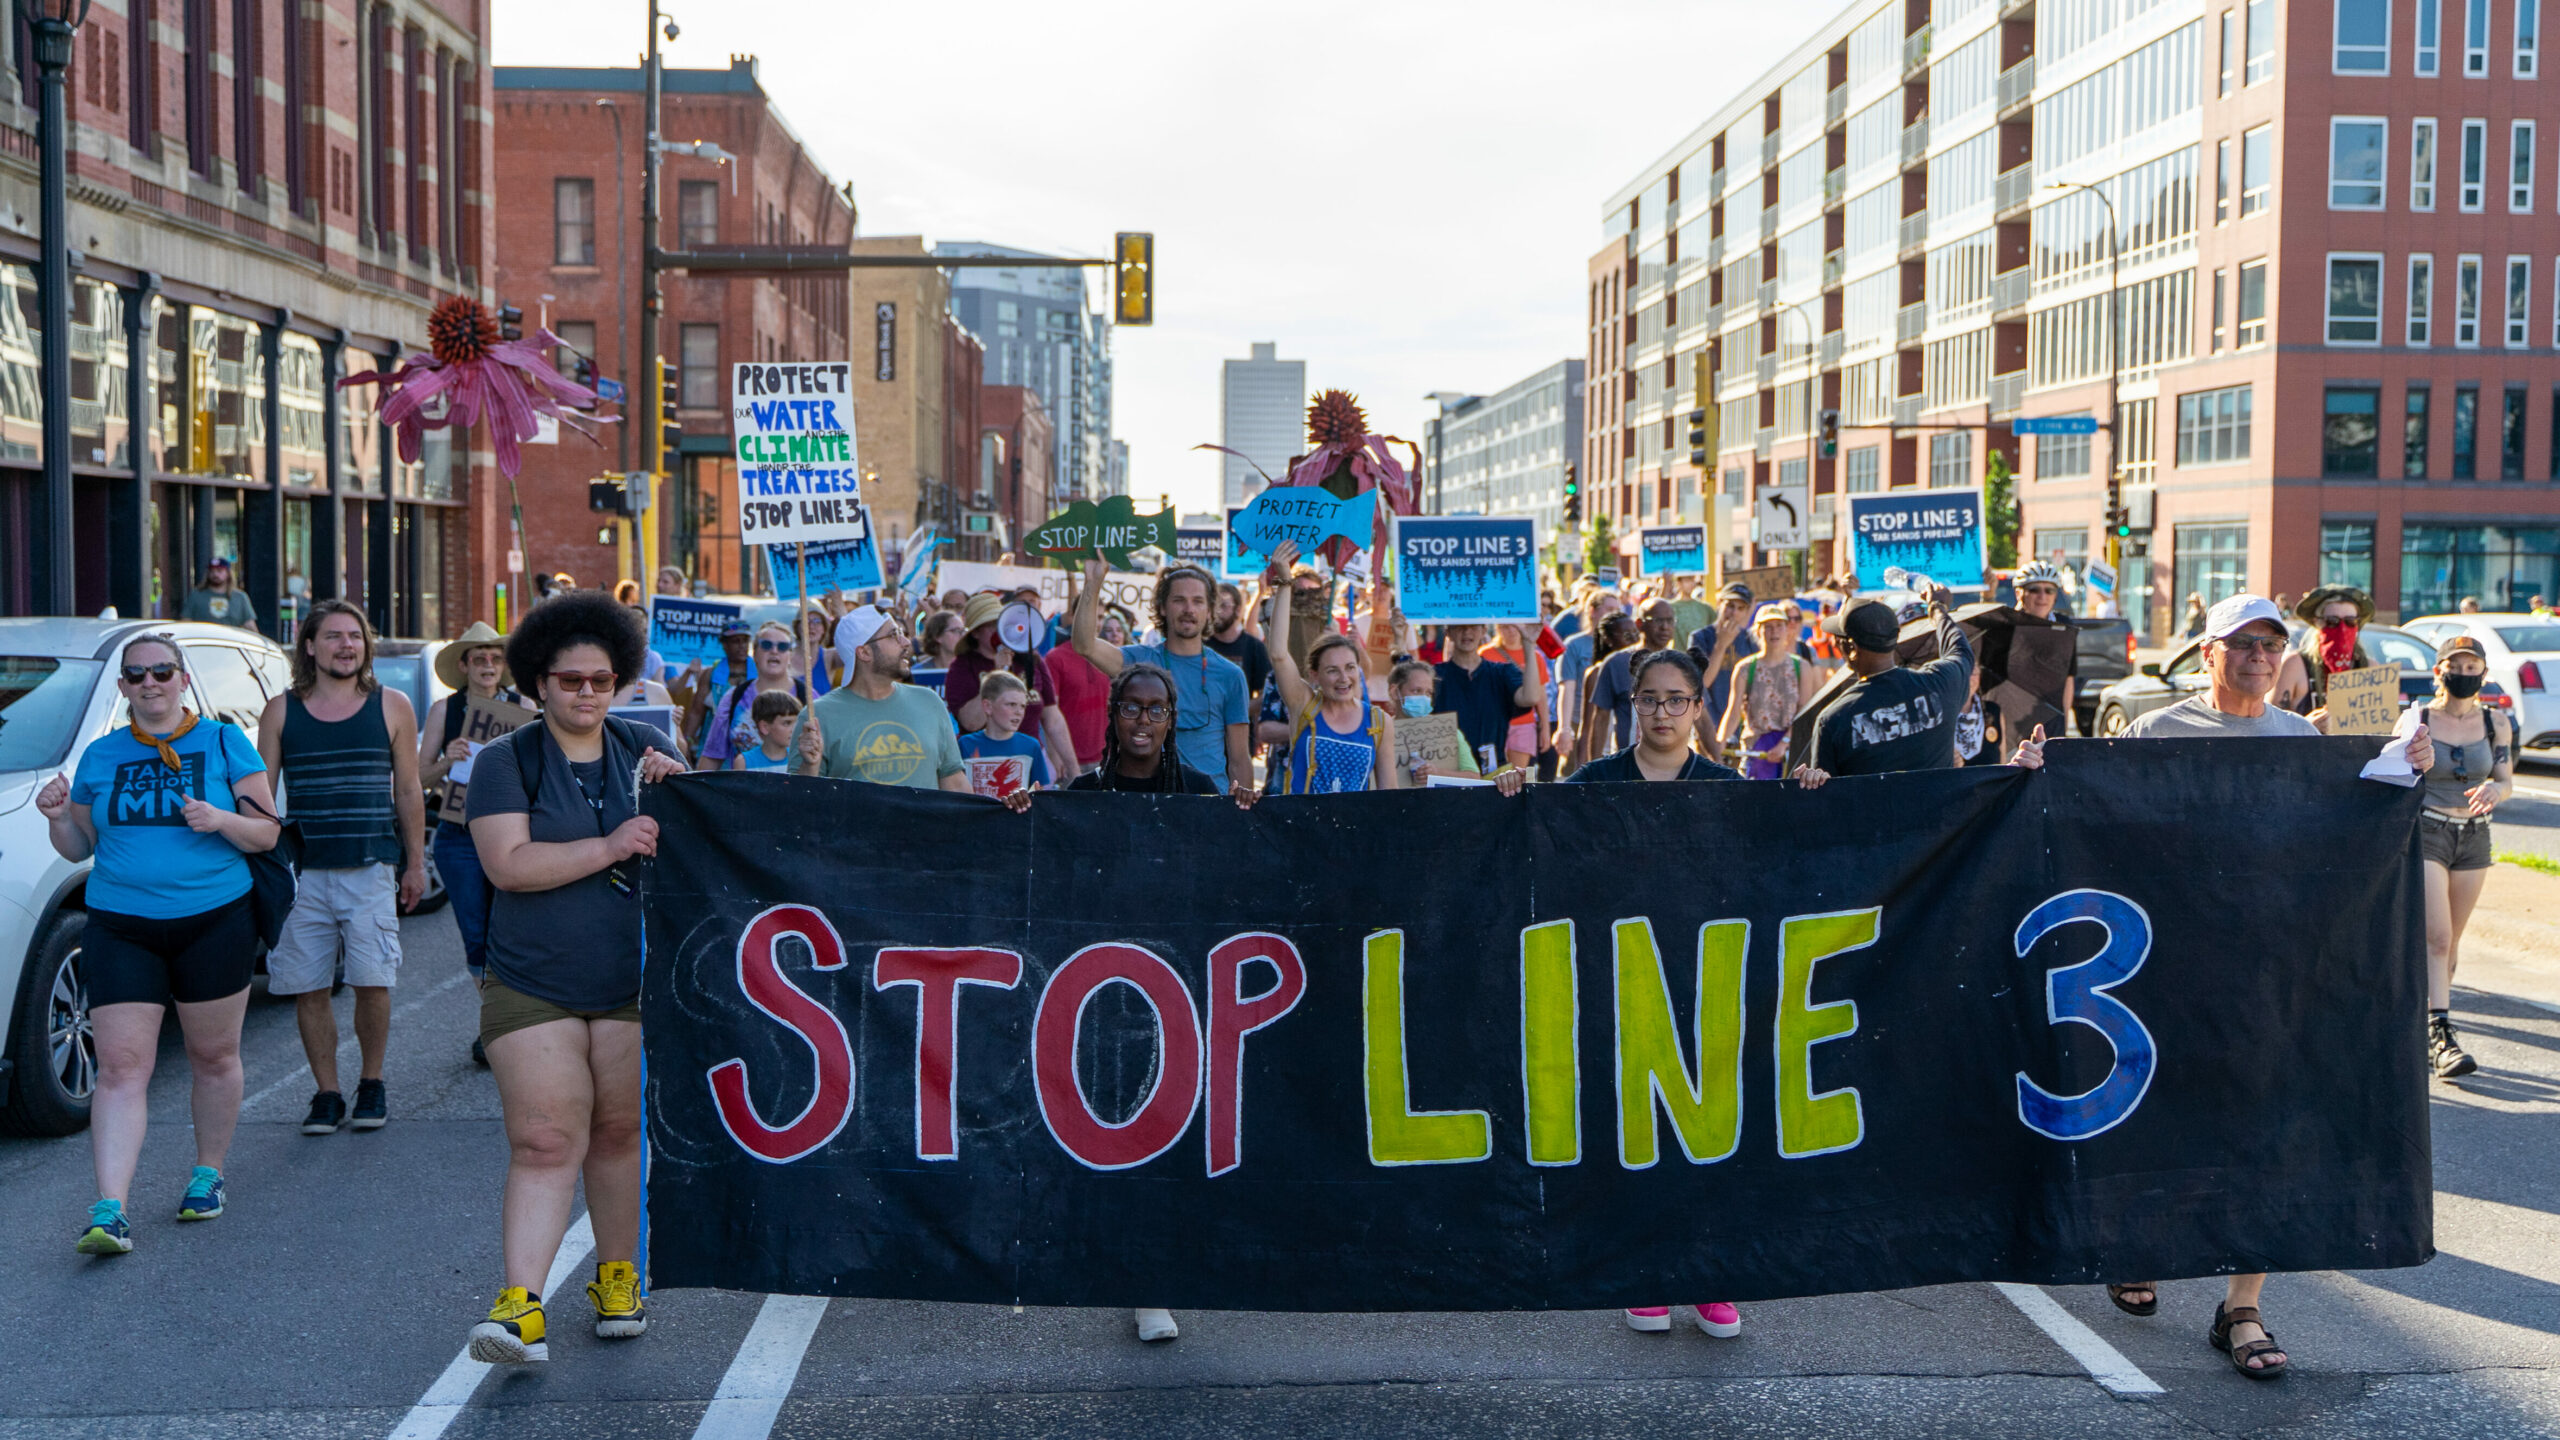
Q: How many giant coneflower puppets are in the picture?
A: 2